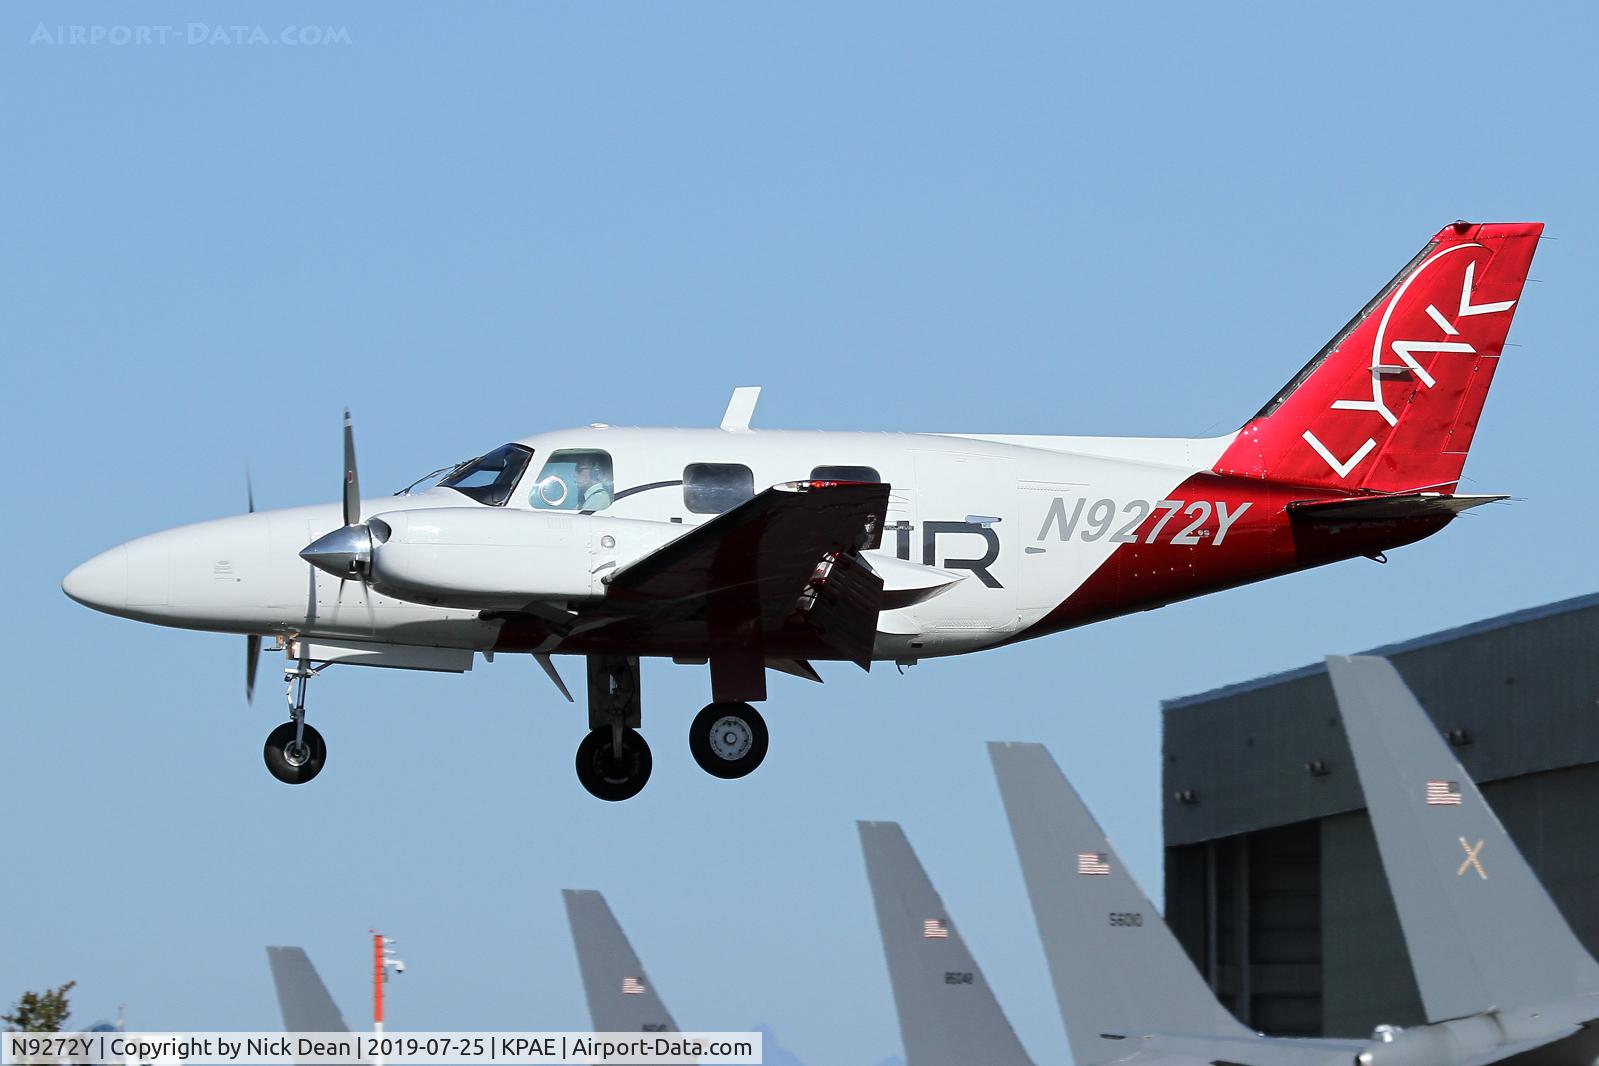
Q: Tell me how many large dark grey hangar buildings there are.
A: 1